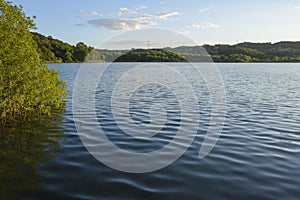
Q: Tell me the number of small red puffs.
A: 0